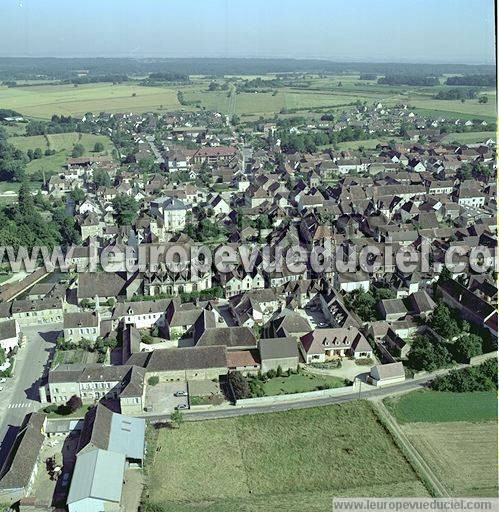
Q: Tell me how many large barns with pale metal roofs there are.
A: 2